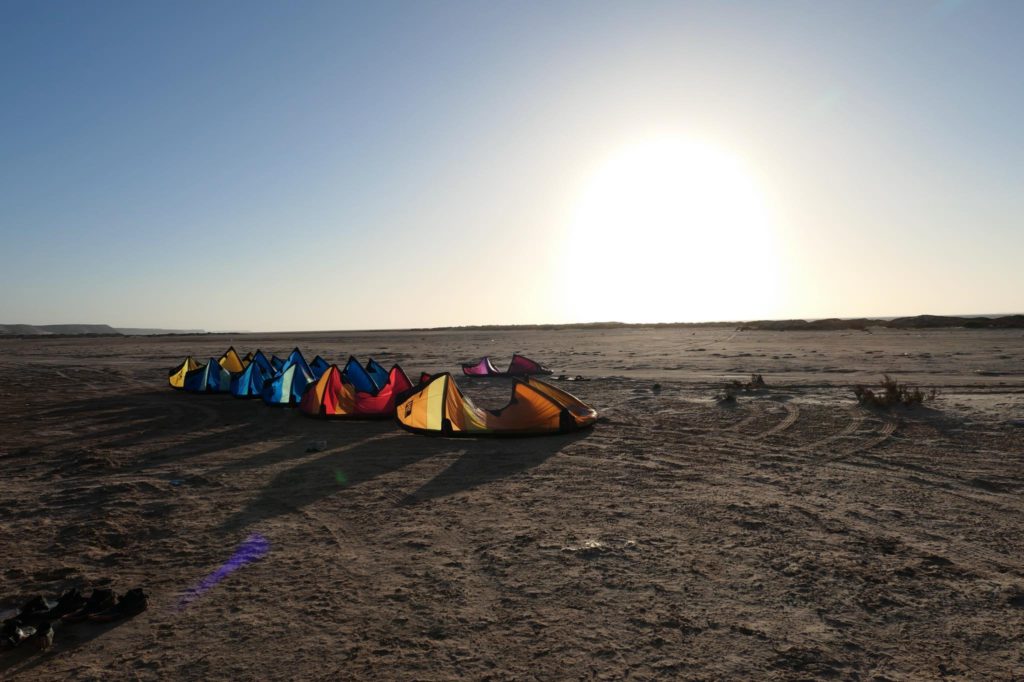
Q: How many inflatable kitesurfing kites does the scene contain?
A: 7